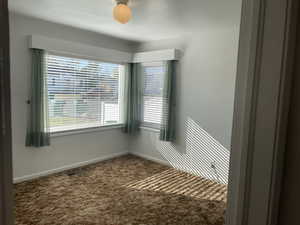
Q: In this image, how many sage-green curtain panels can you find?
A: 3